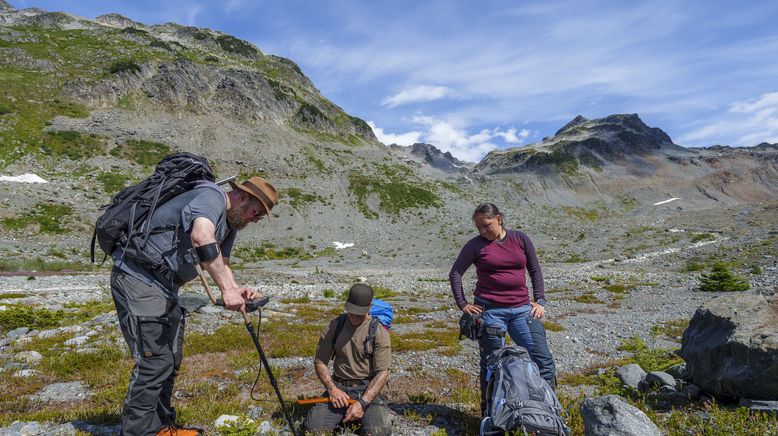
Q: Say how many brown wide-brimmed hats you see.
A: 1